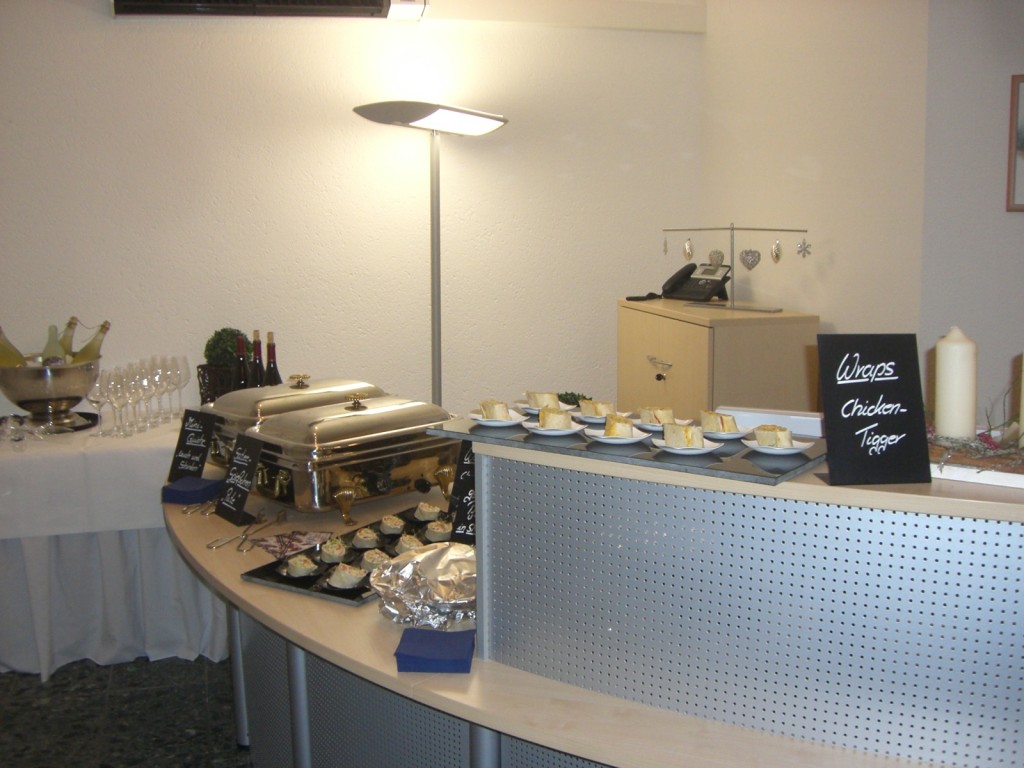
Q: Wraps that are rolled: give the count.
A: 9